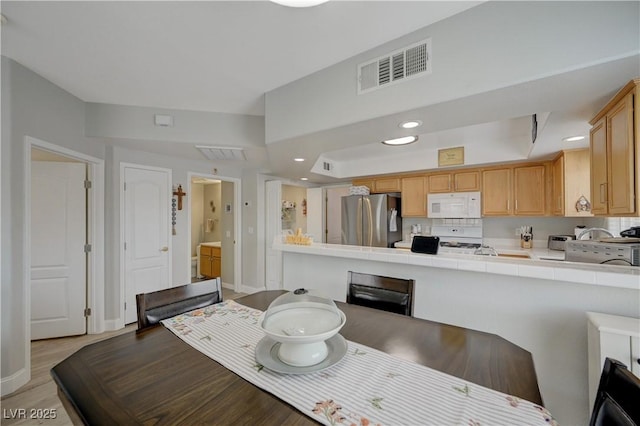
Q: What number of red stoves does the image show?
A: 0